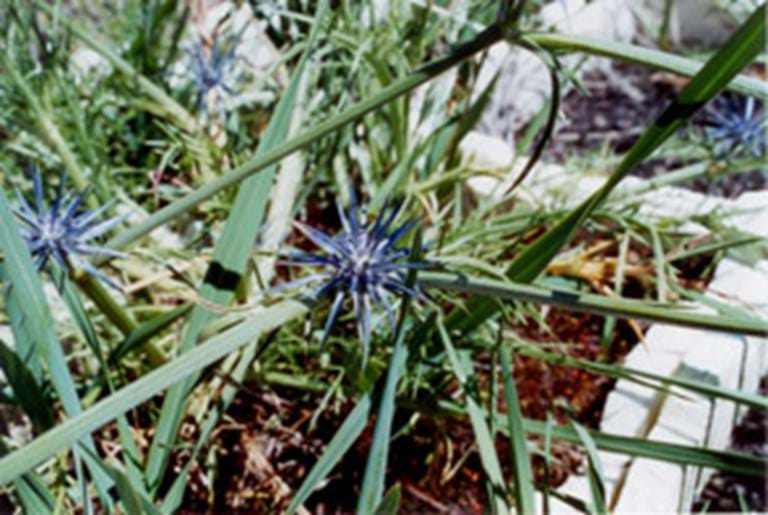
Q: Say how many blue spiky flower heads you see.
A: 4